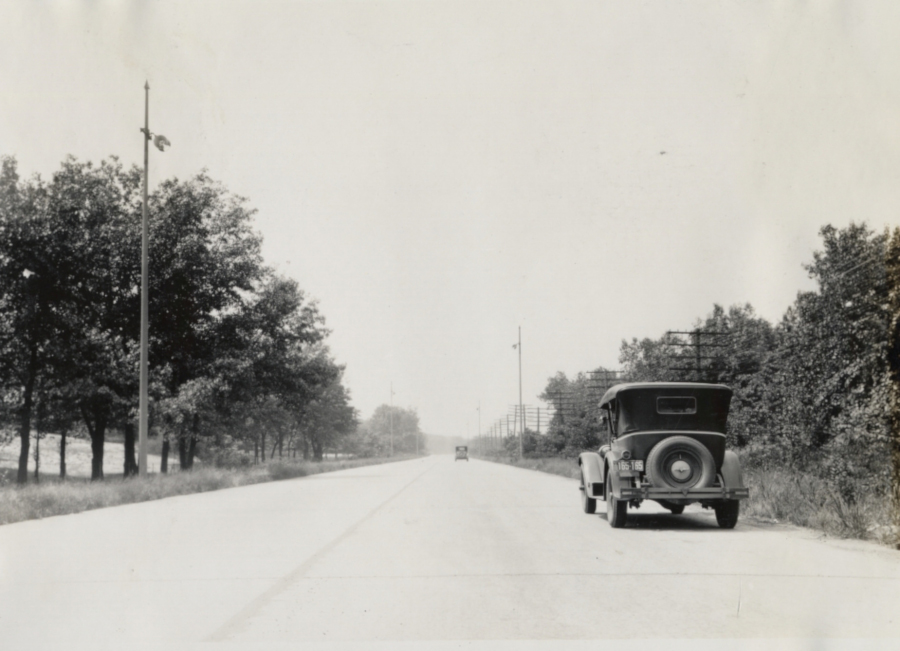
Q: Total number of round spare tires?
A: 1